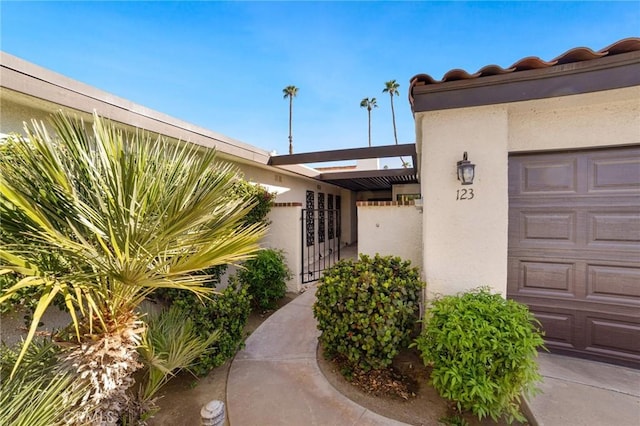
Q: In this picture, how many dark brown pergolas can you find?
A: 1